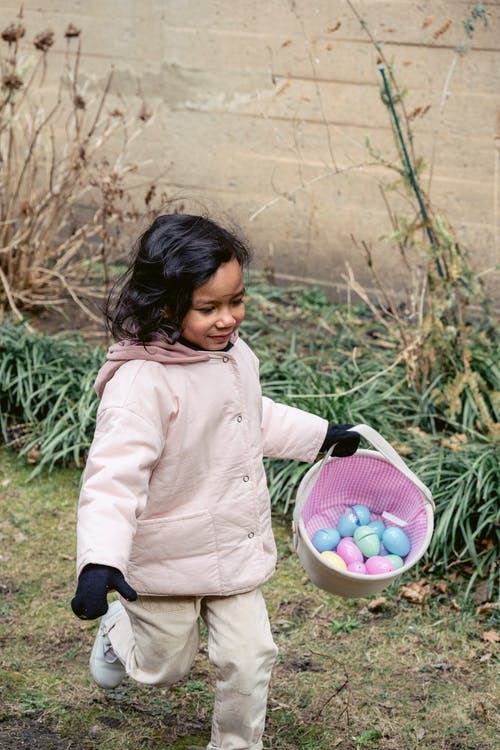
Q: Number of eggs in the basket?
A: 11